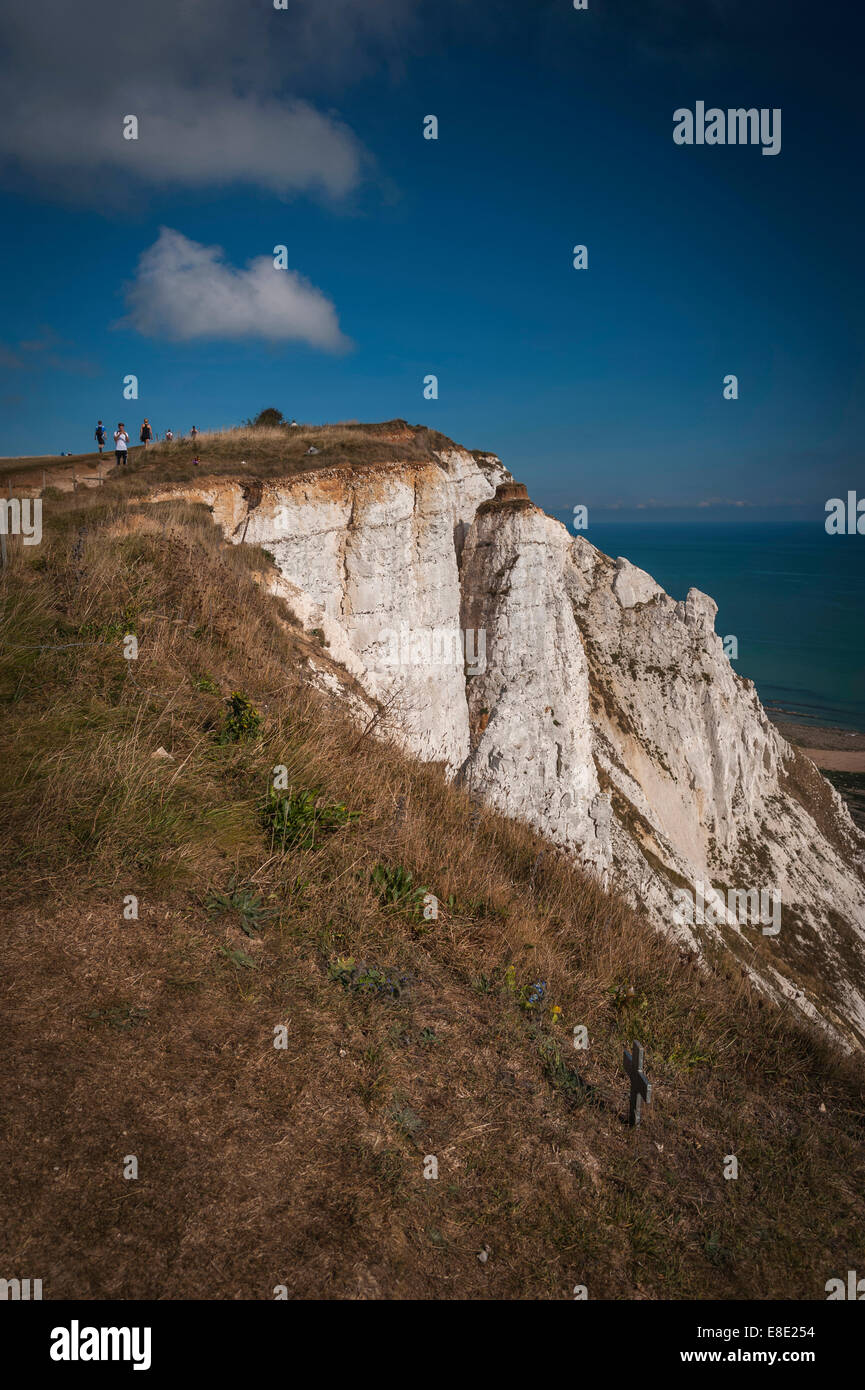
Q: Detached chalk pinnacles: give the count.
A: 1